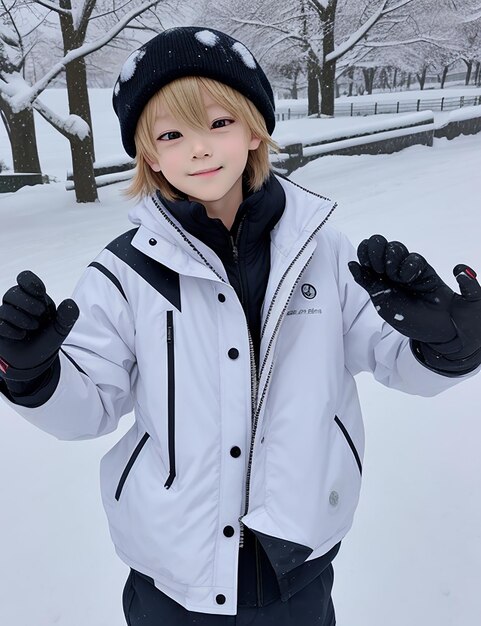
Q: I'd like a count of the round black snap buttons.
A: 6